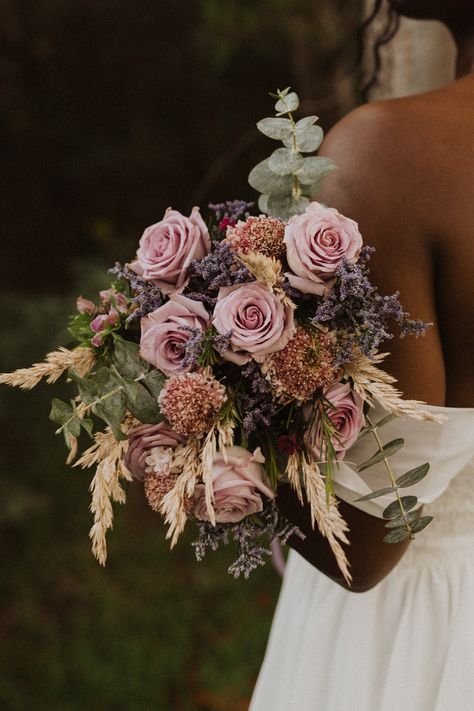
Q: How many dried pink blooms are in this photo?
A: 4